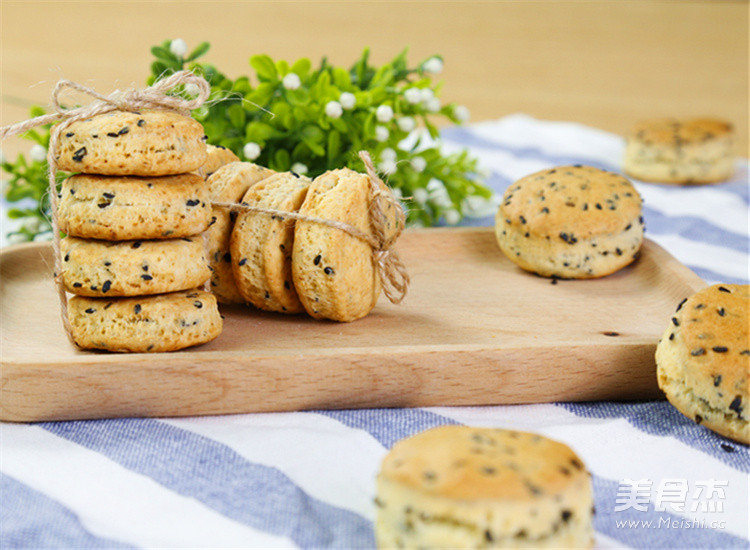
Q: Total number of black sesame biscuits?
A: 12